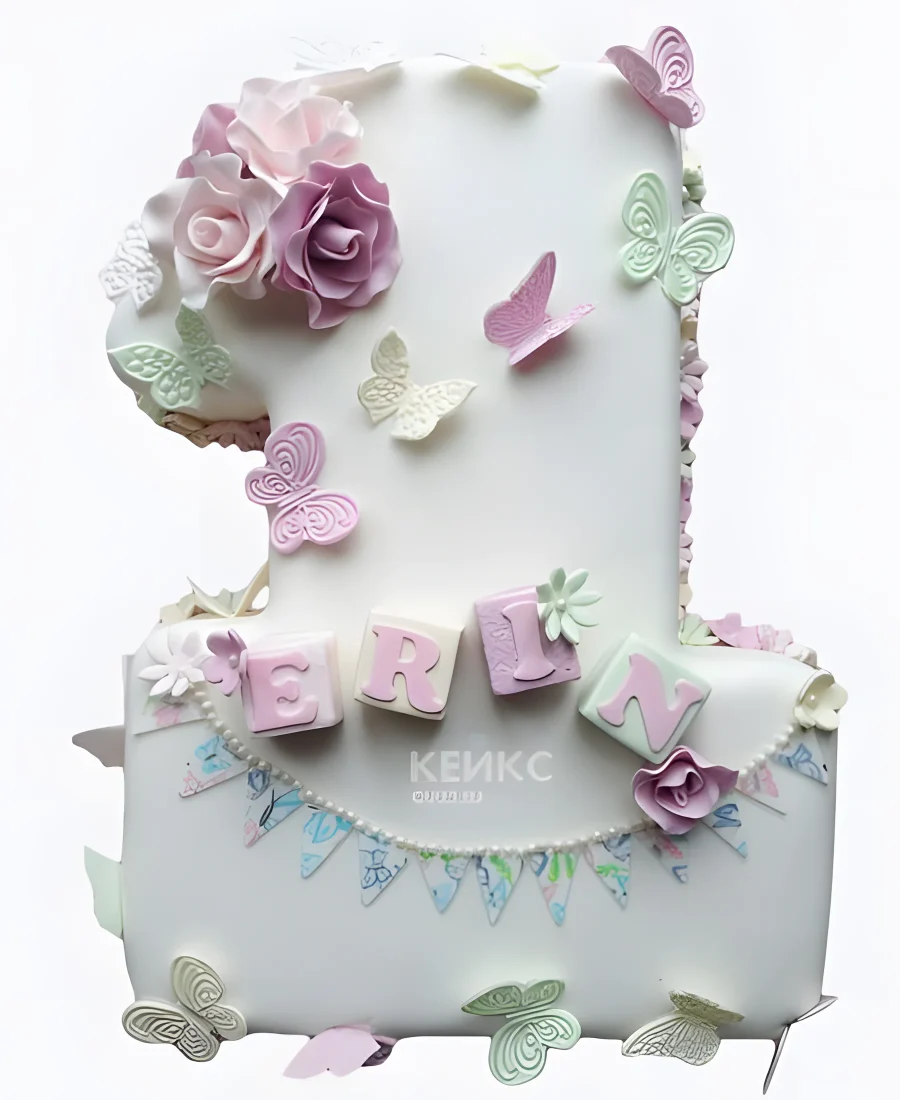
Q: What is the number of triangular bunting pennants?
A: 13